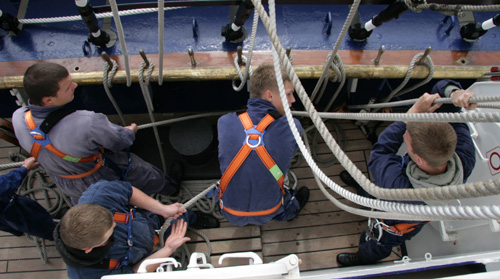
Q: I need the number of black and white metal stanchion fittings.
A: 5